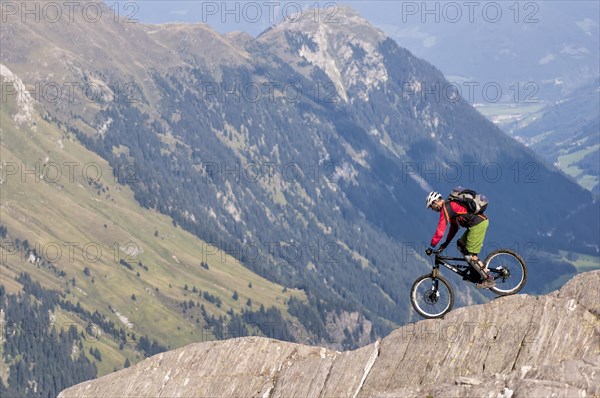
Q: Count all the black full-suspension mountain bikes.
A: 1